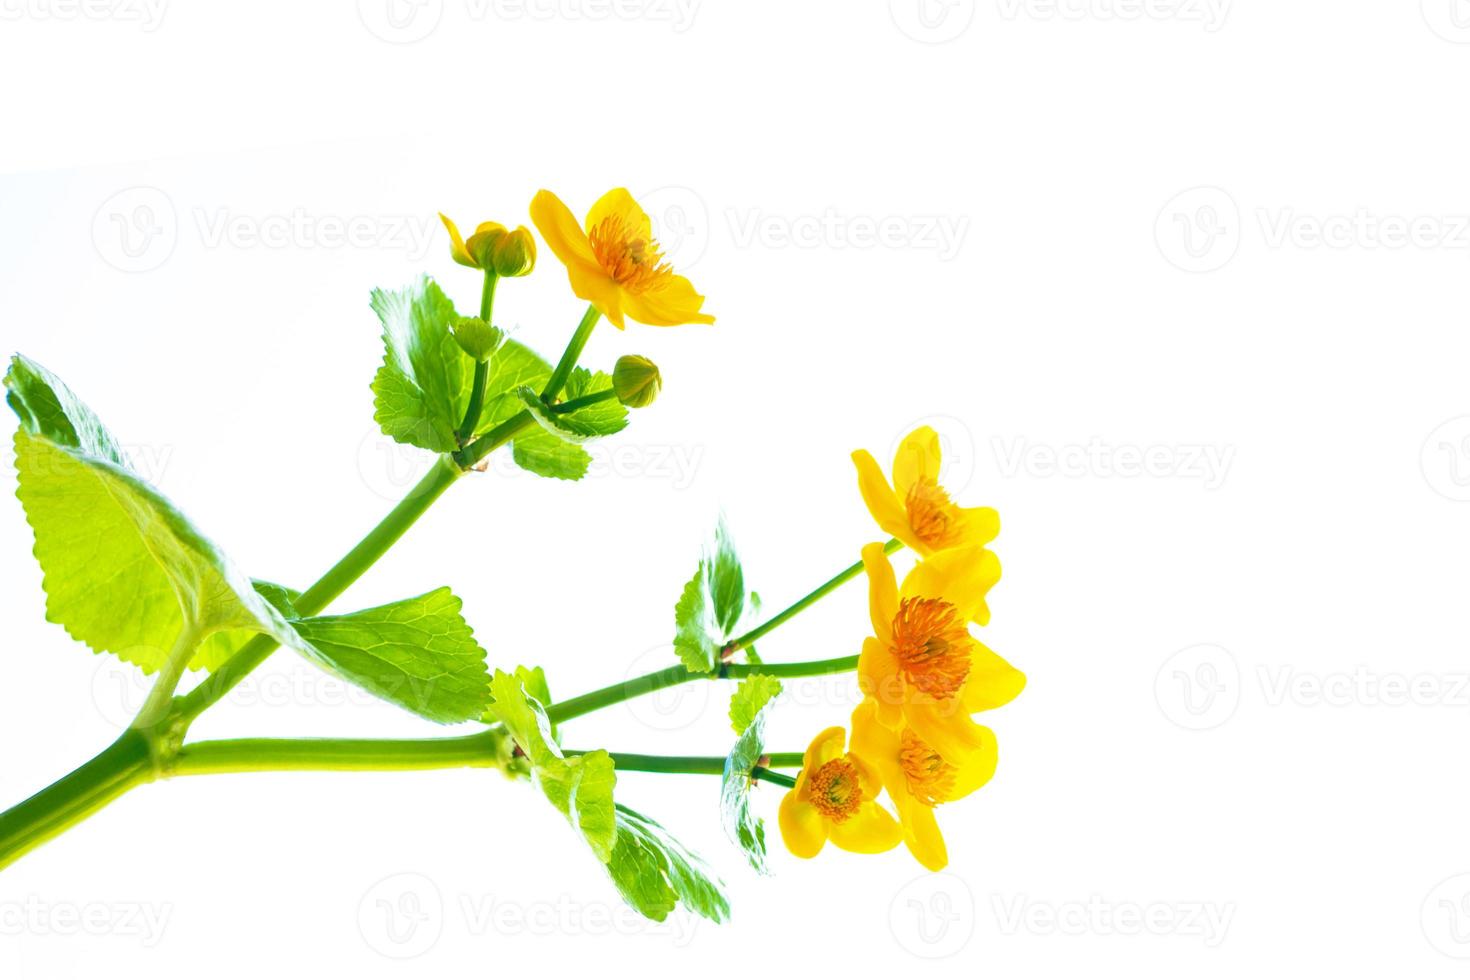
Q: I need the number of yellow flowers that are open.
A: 5